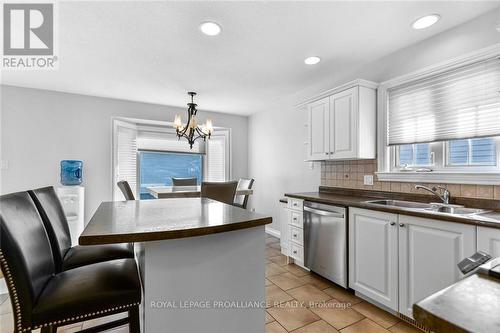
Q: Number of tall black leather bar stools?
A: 2